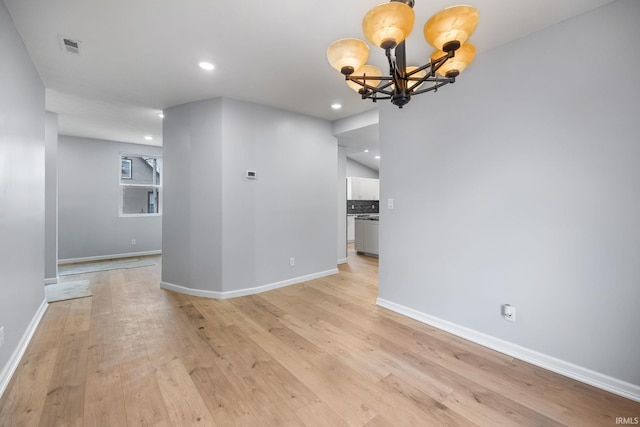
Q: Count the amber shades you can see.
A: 6